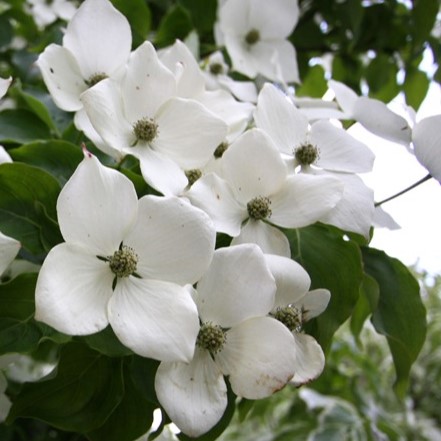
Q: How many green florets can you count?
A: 11